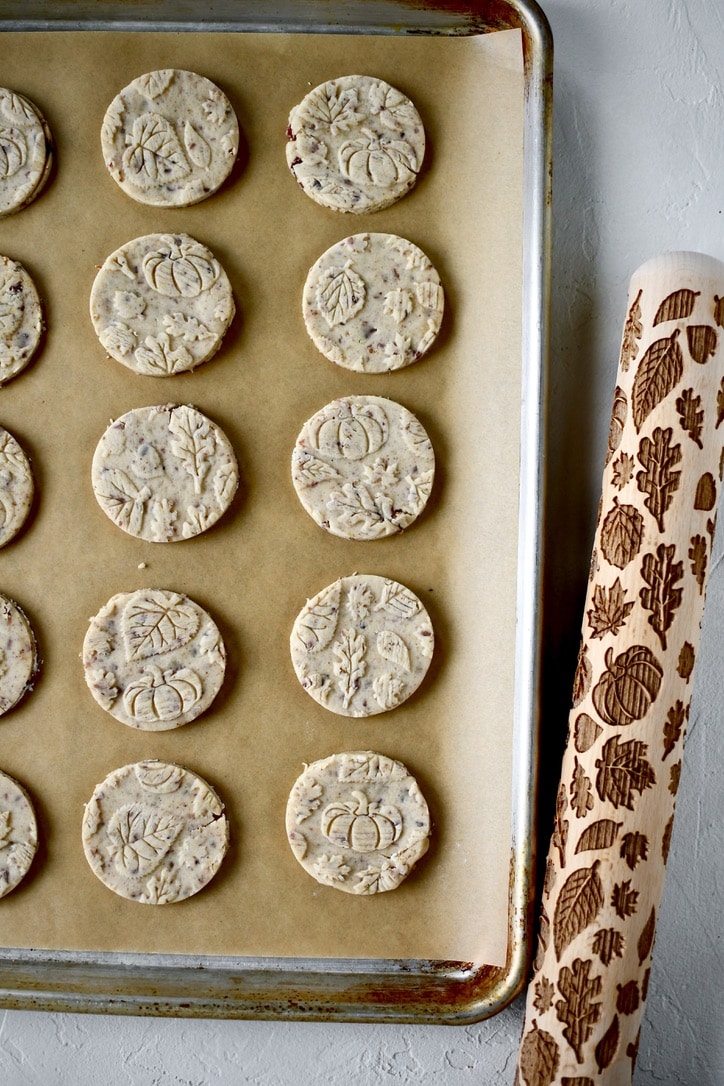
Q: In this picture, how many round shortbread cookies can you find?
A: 15